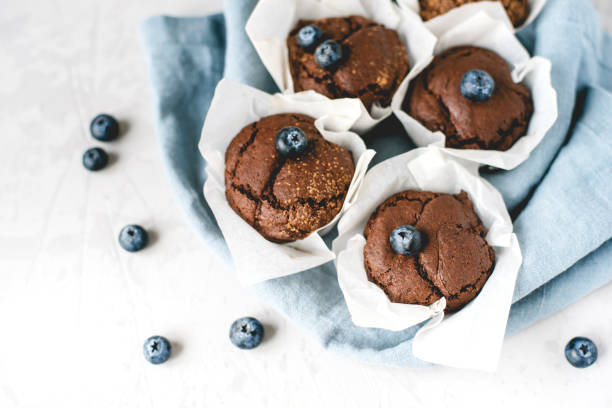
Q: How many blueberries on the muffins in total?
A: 5